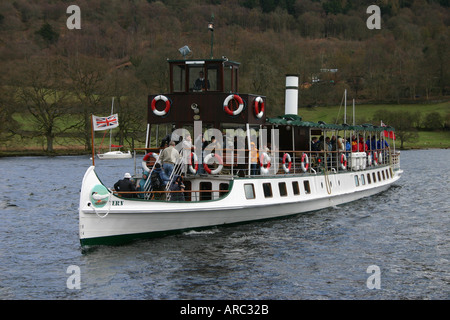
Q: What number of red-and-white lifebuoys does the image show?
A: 13